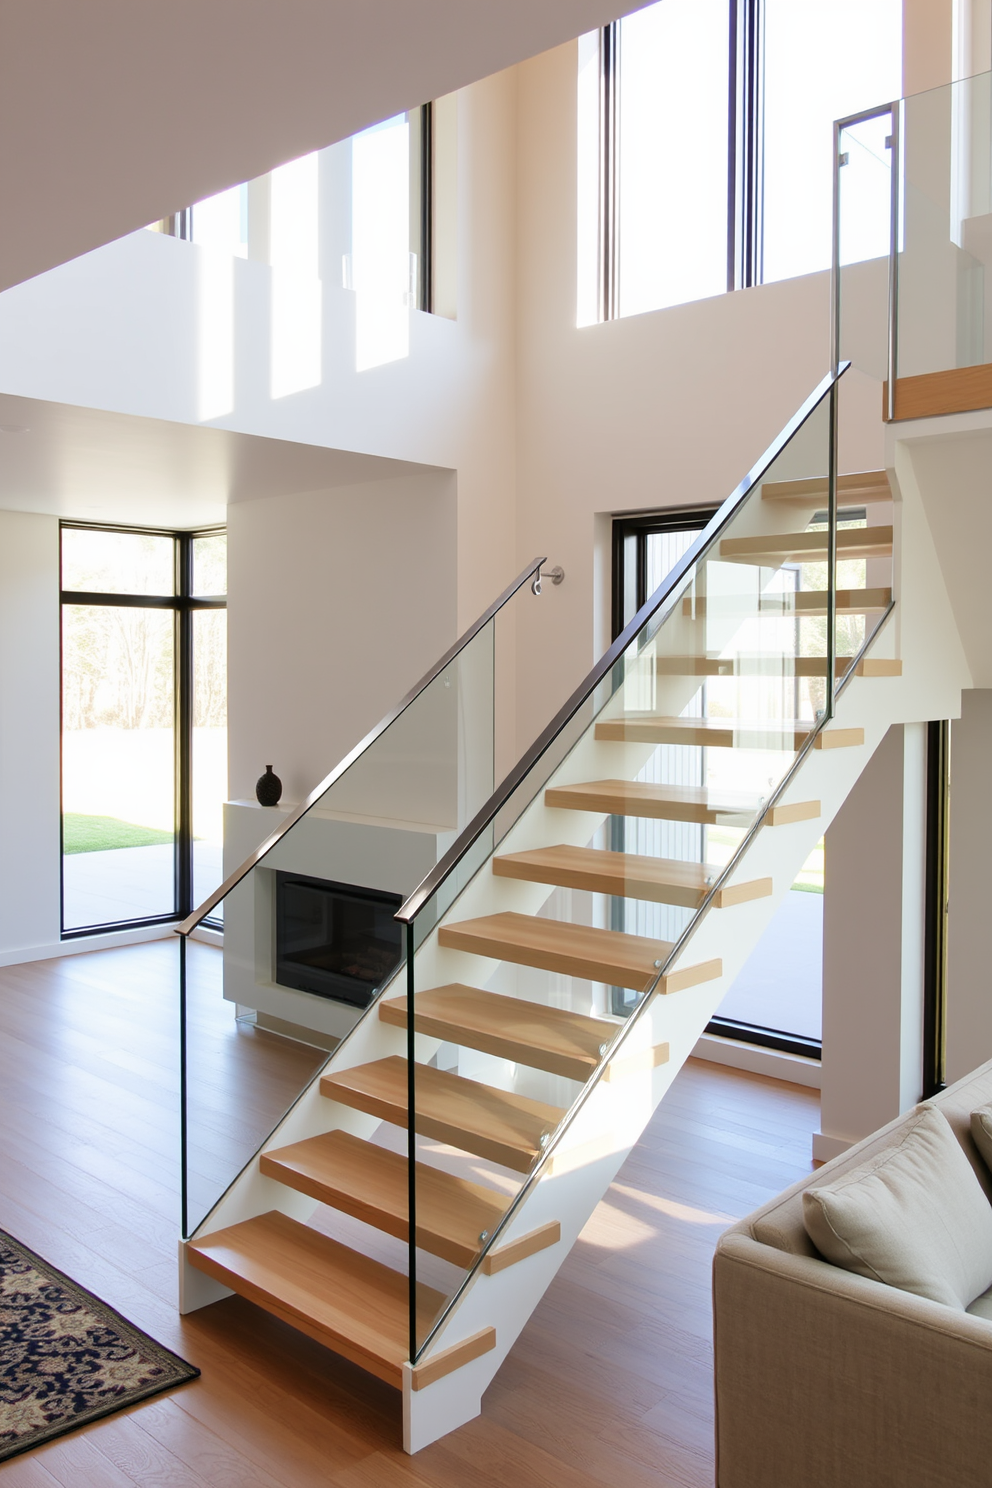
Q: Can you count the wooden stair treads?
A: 12